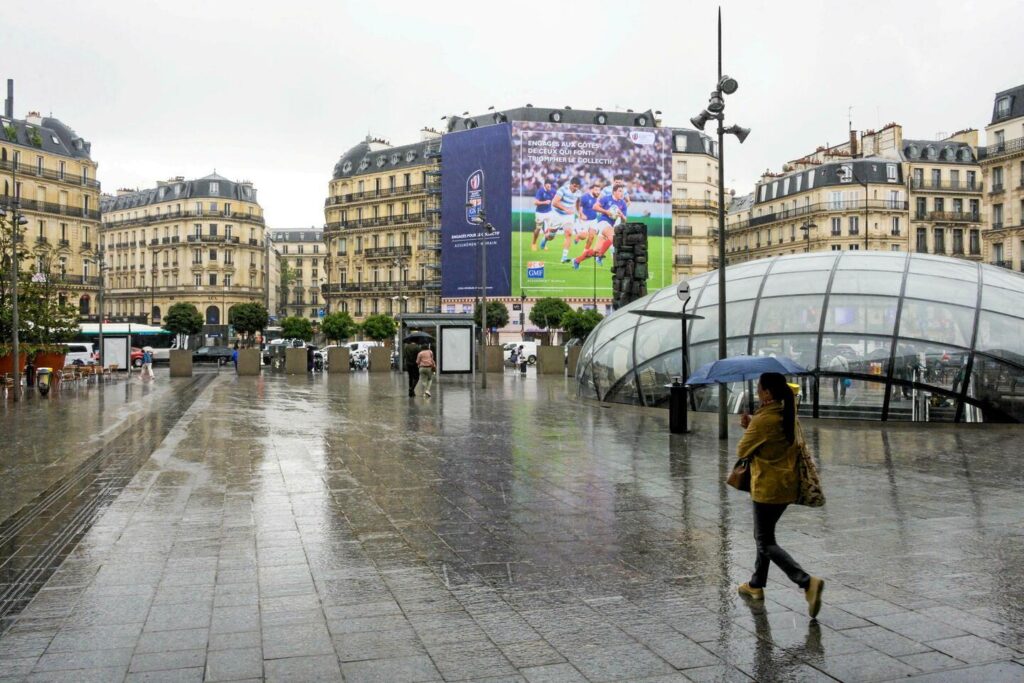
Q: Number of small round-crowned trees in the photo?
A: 8